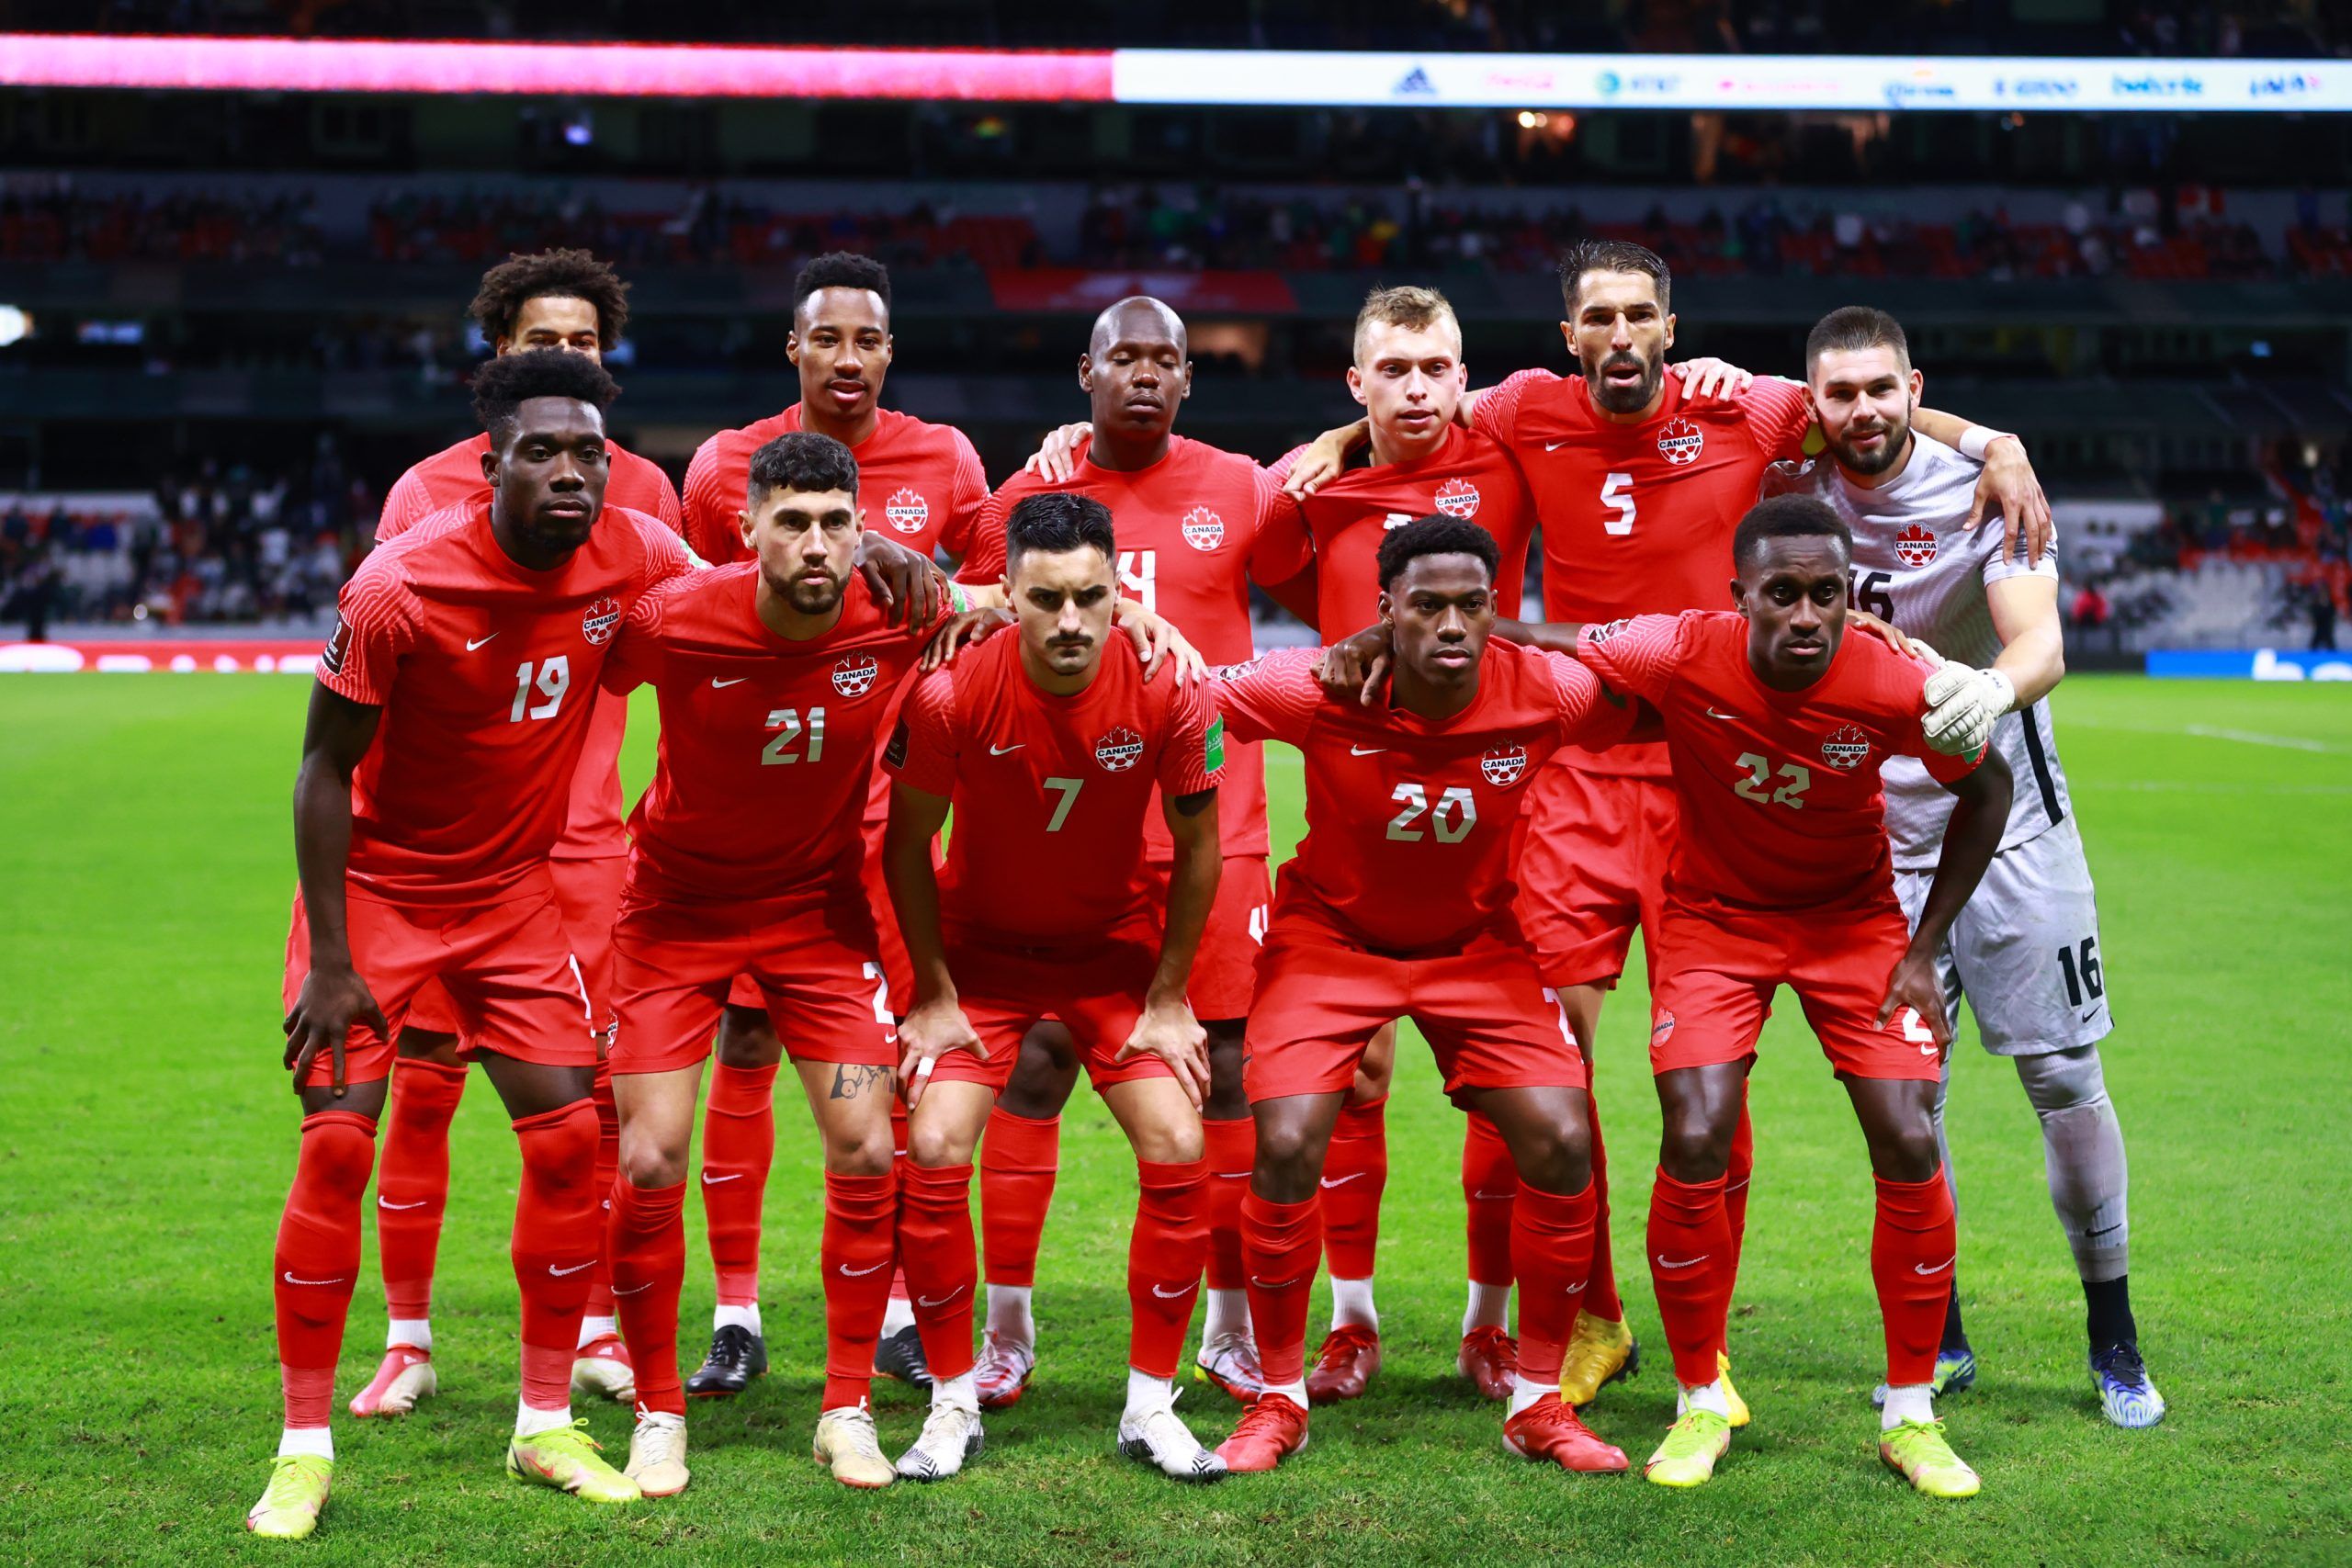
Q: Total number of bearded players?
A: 4